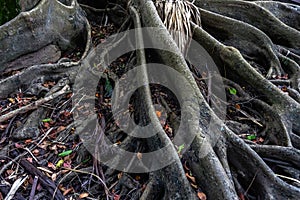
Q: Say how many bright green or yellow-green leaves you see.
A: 6